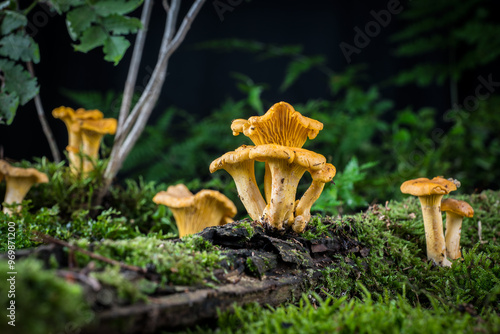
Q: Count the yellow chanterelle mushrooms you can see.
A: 10